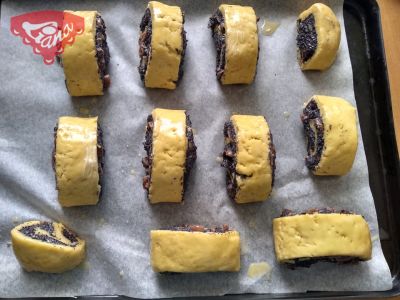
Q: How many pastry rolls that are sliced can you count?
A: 11